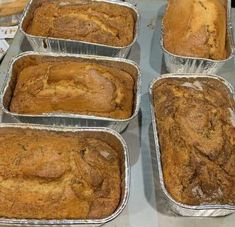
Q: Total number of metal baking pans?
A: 5